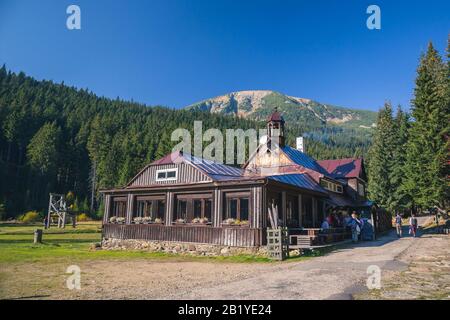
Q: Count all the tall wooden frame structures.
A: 1